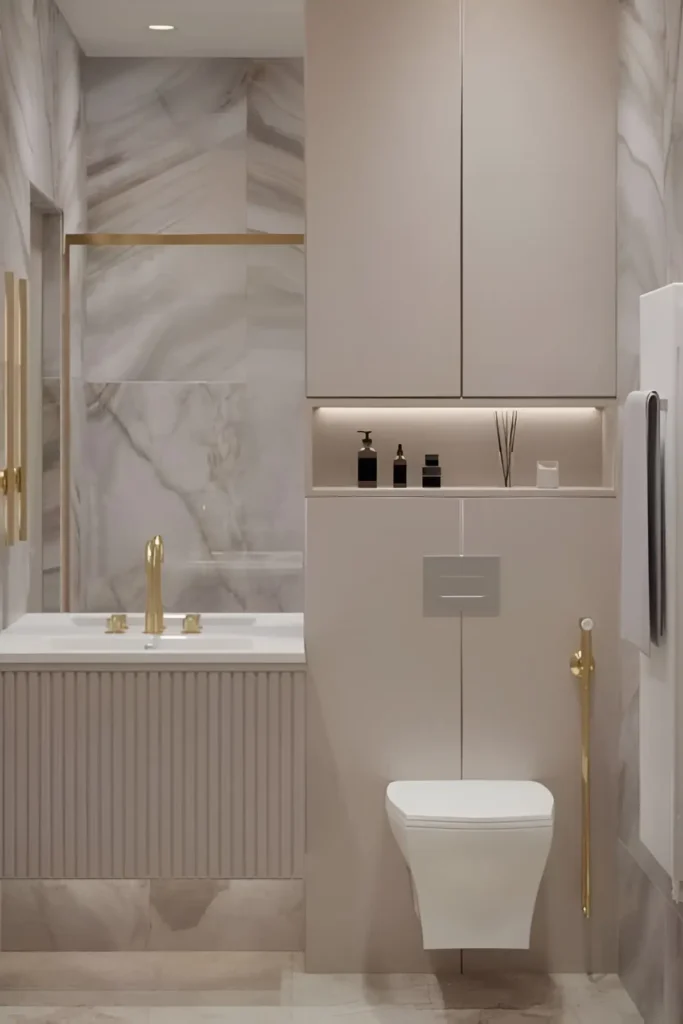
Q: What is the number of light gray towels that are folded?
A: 1